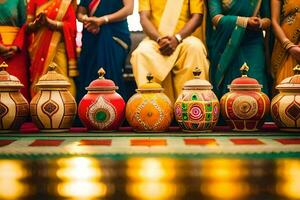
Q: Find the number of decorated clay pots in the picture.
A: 7